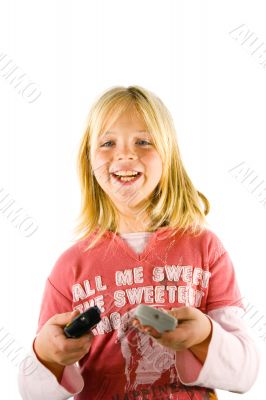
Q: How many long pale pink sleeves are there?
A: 2